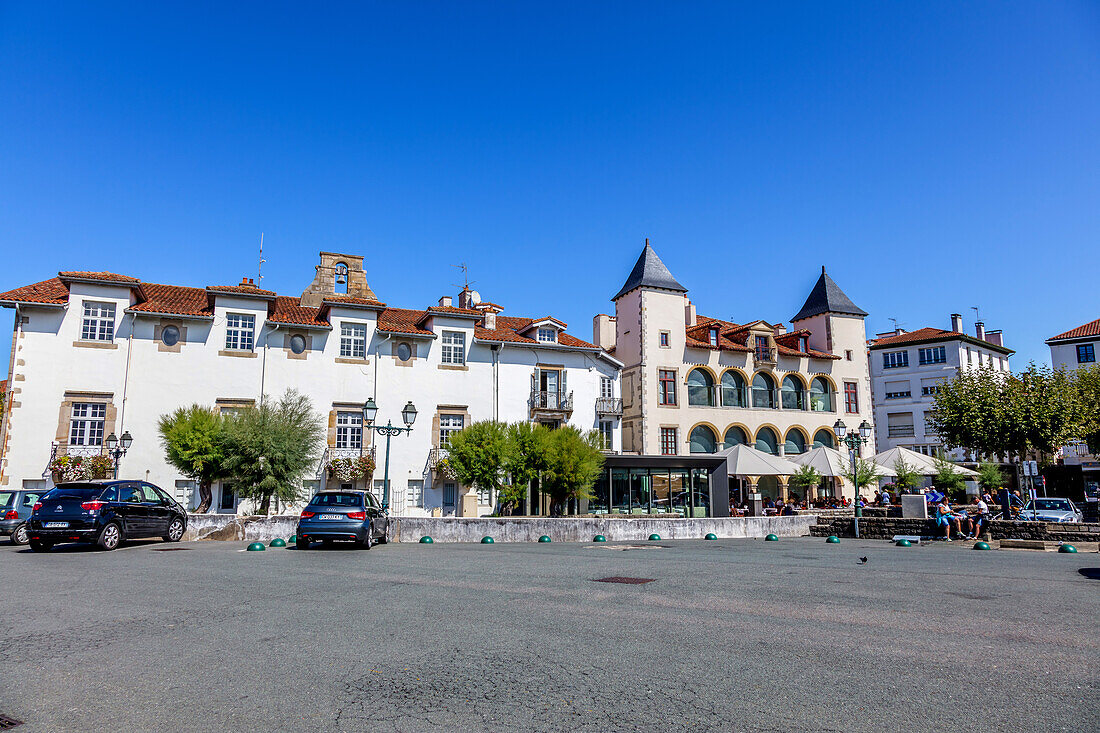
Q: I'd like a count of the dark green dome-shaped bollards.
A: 14